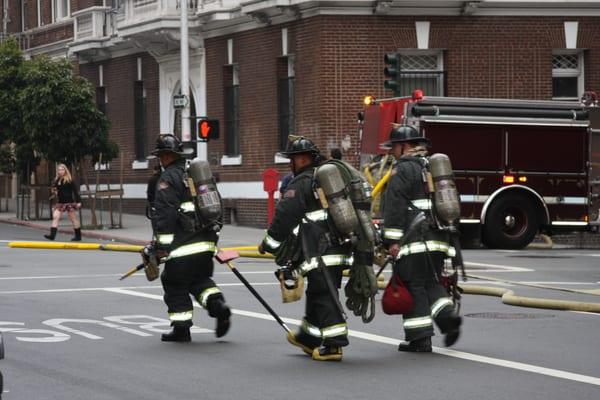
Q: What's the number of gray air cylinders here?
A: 3